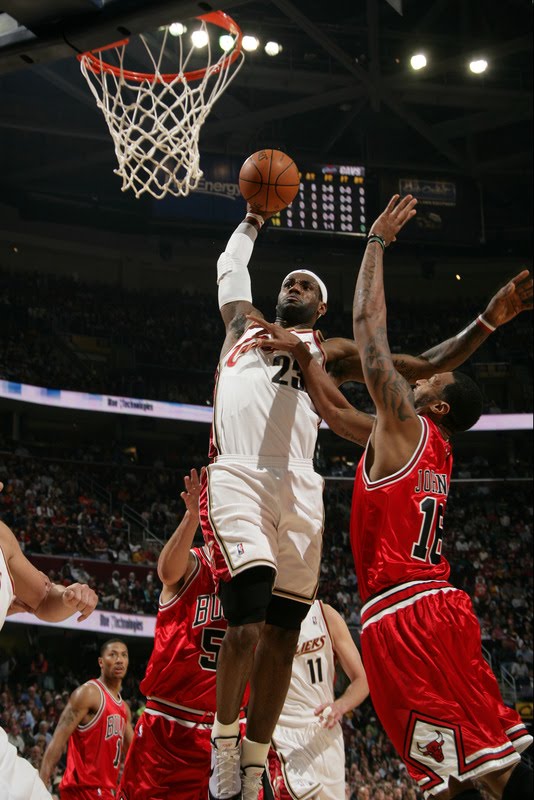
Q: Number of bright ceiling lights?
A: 7